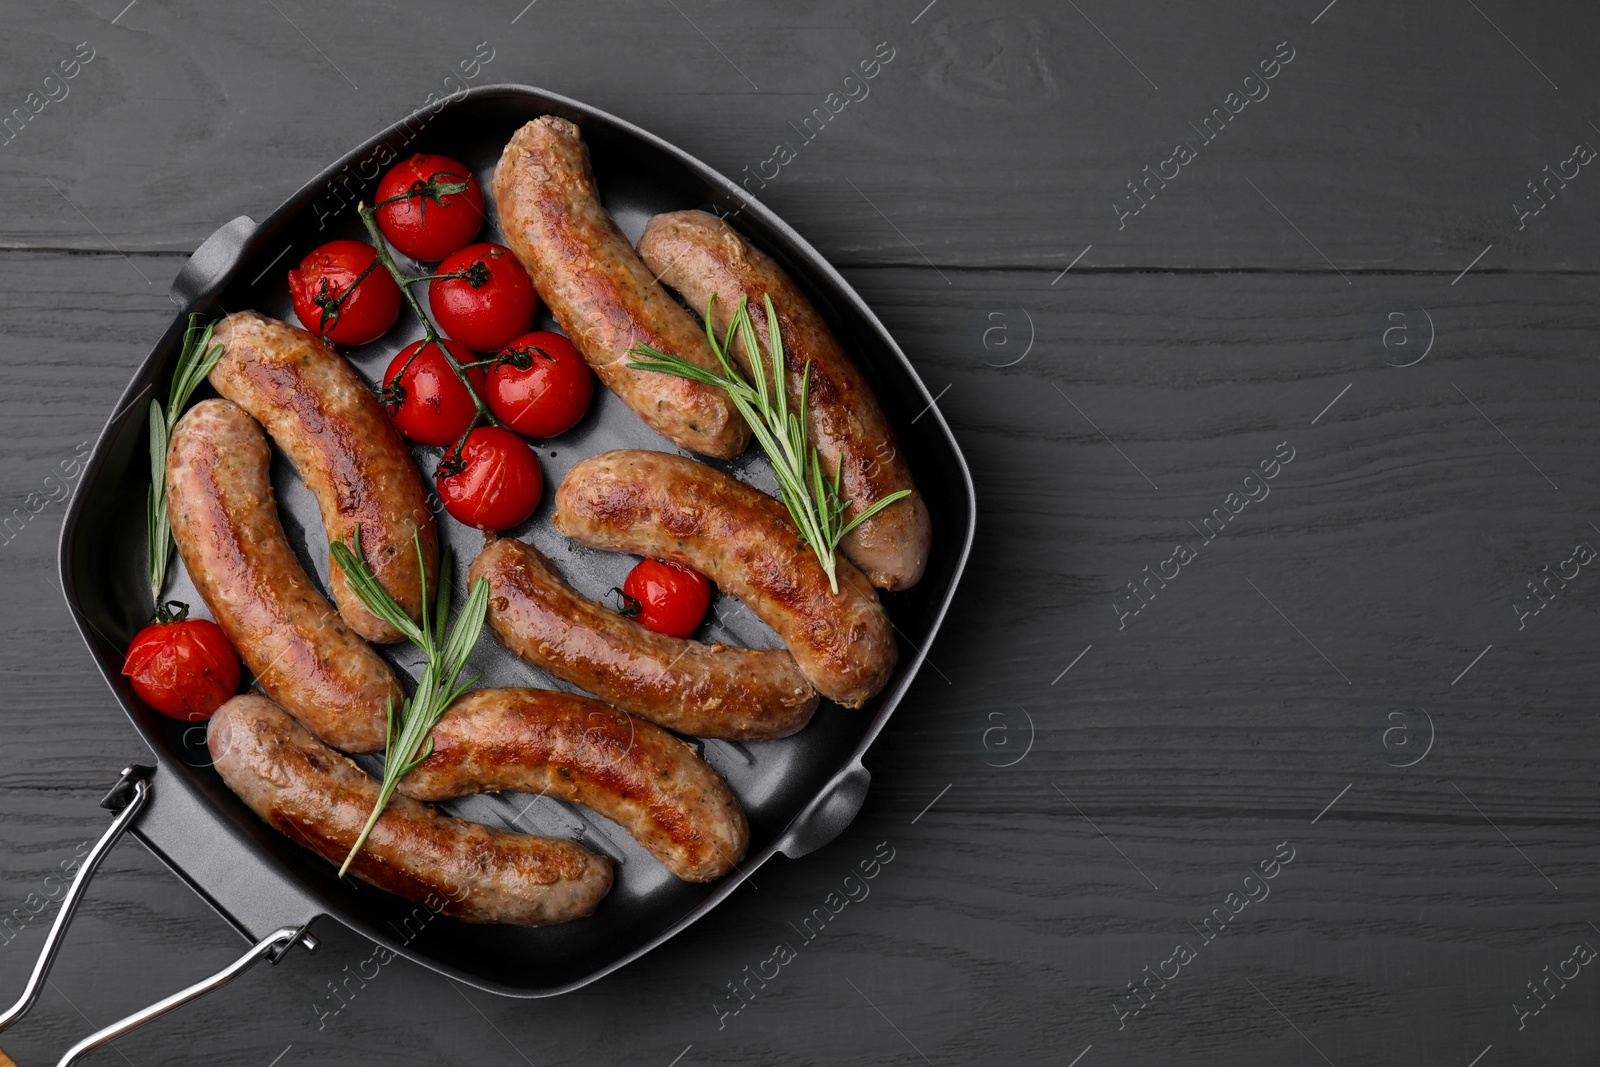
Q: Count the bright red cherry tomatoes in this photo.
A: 8